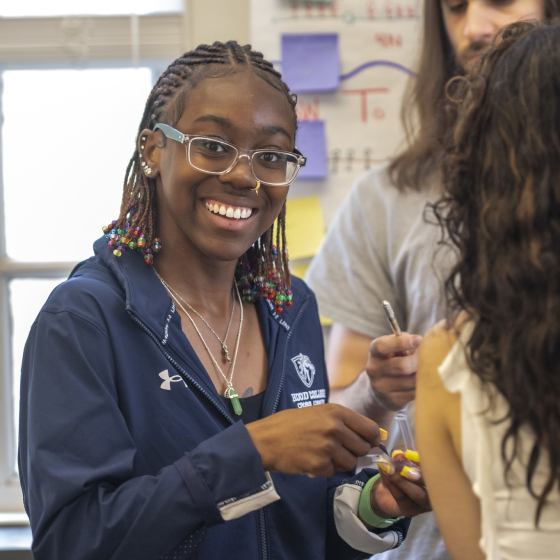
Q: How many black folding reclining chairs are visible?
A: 0